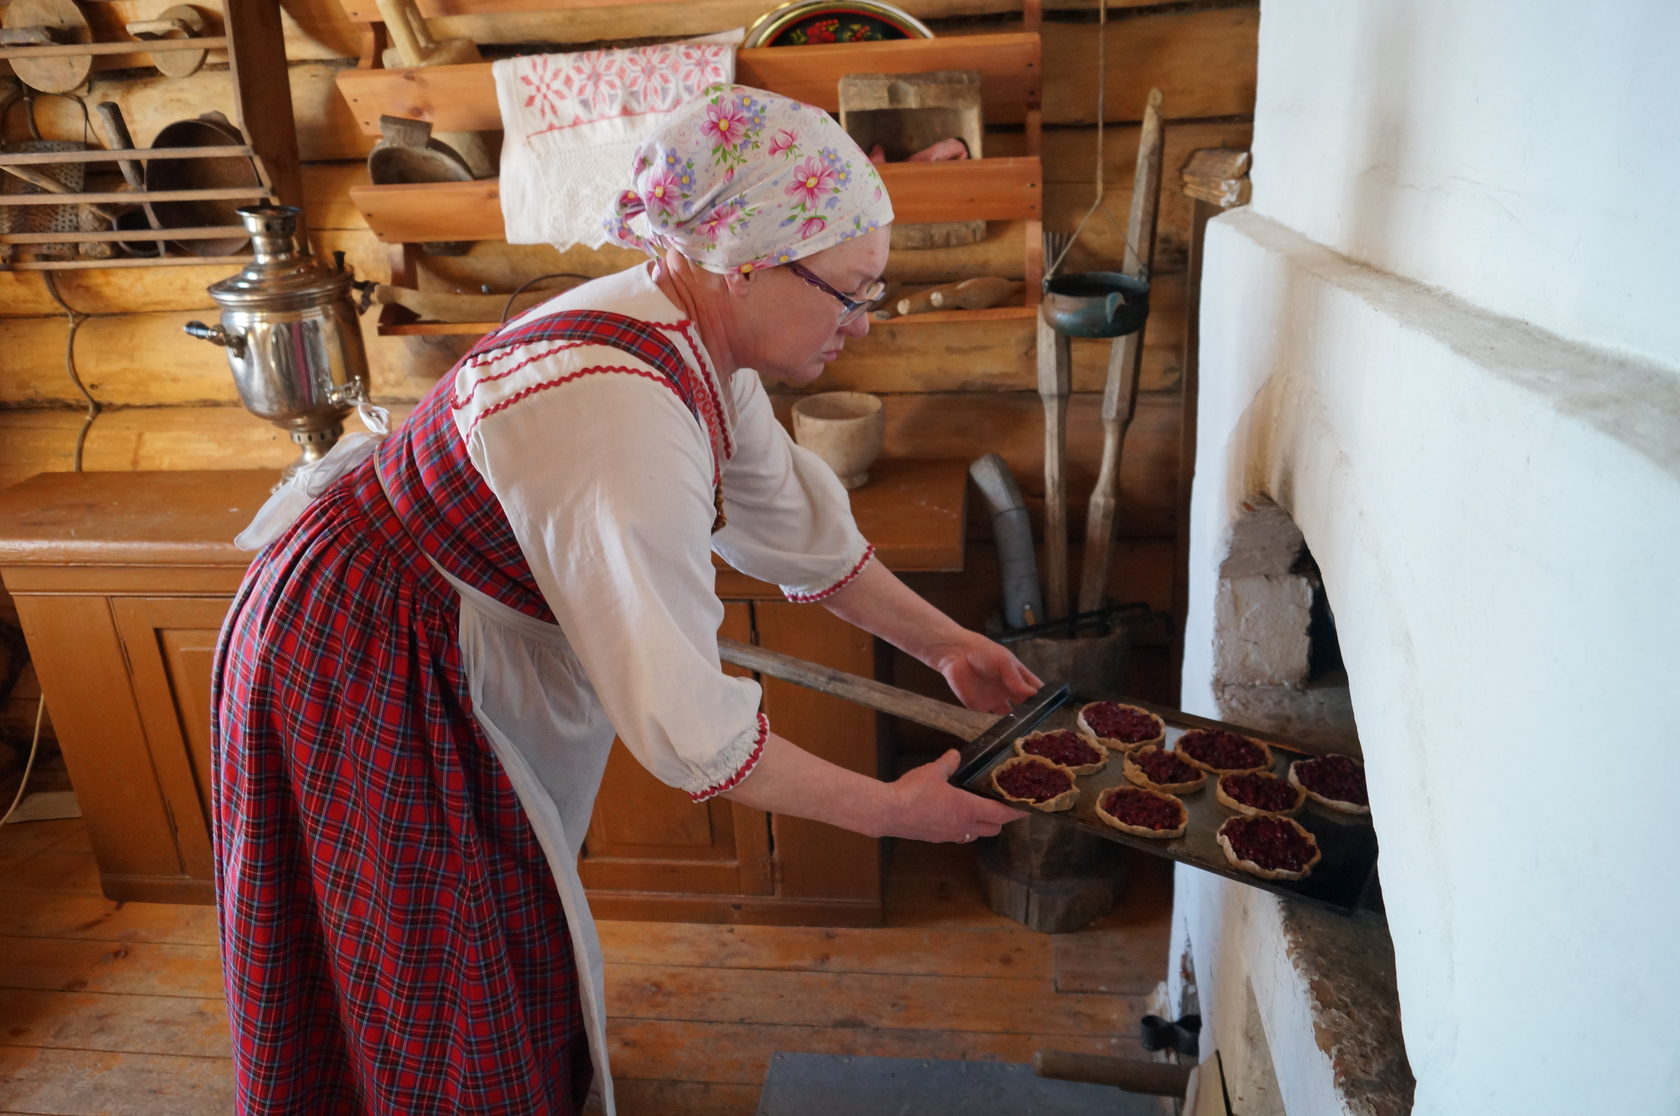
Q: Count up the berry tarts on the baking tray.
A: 9